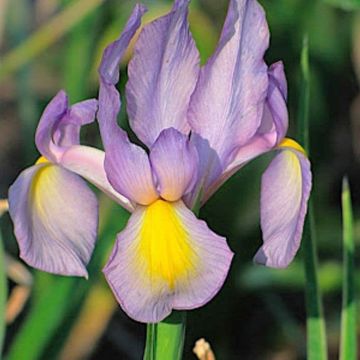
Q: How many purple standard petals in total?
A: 3